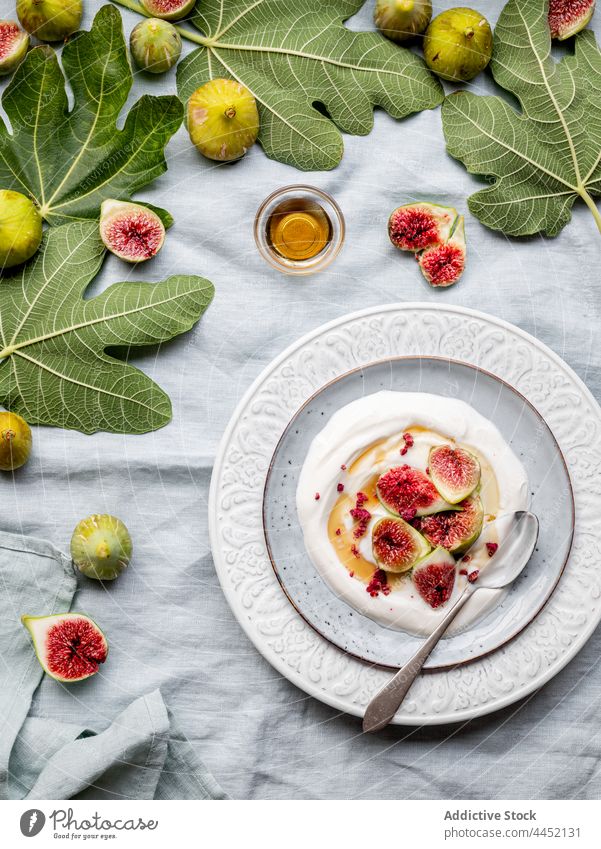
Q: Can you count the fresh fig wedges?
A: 12